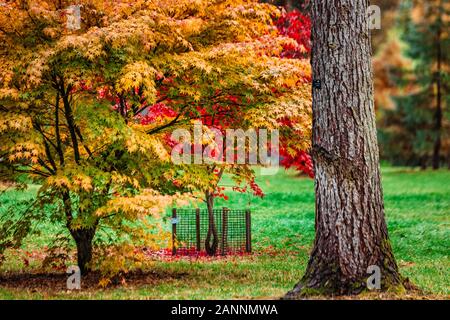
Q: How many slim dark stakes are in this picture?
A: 4